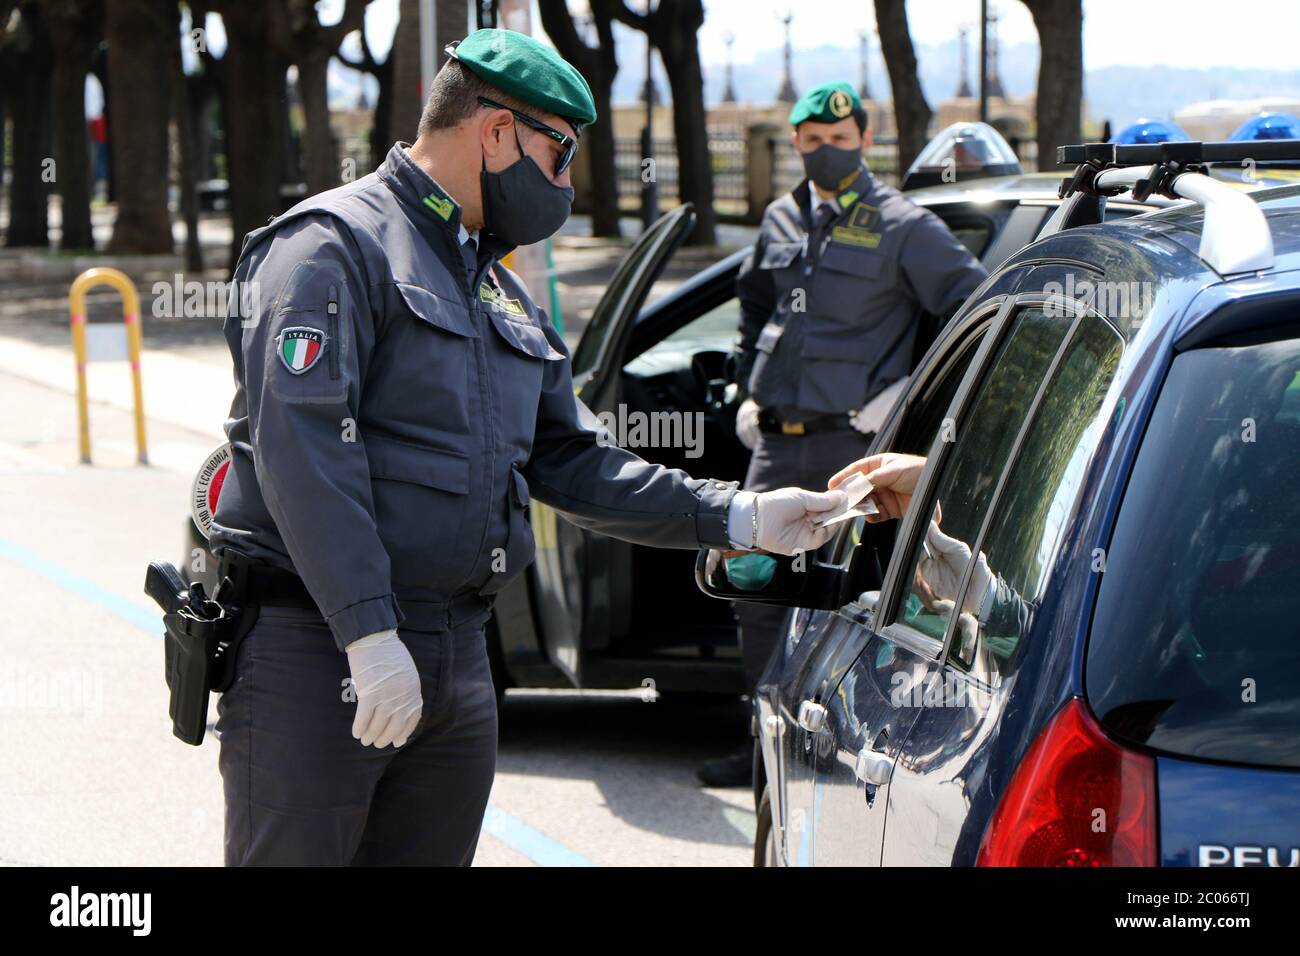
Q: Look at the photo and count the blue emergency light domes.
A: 2